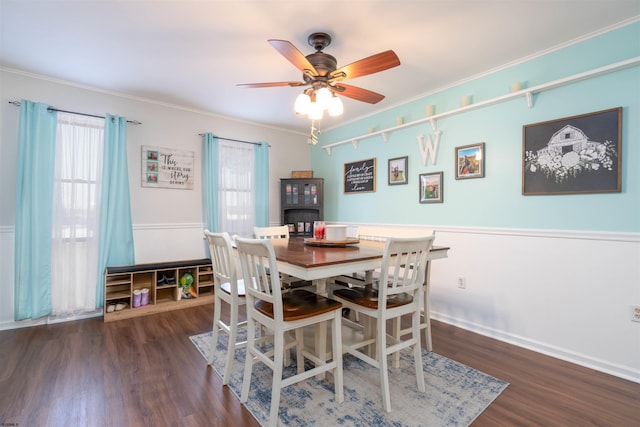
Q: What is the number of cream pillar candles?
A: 5